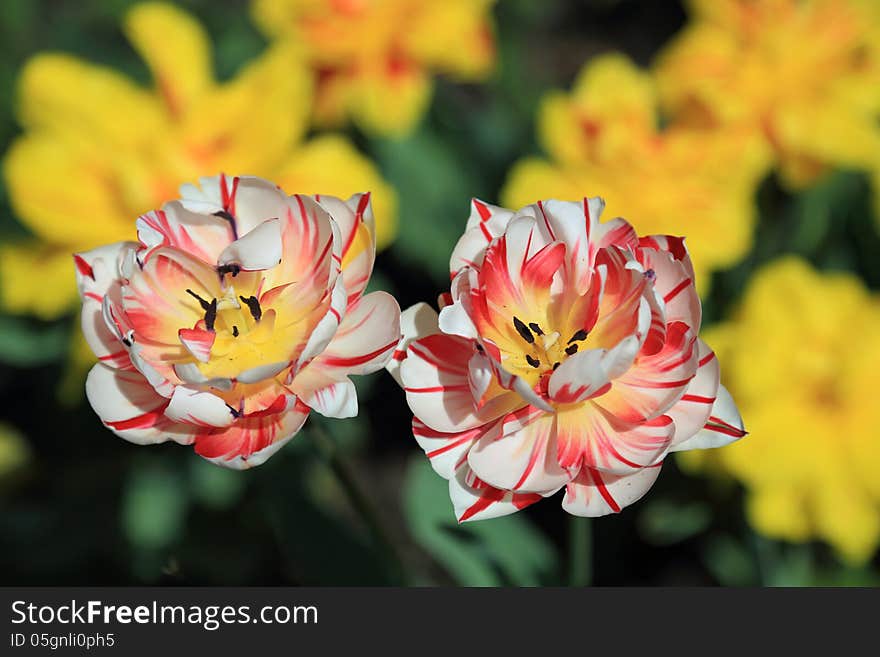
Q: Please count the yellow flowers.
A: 5